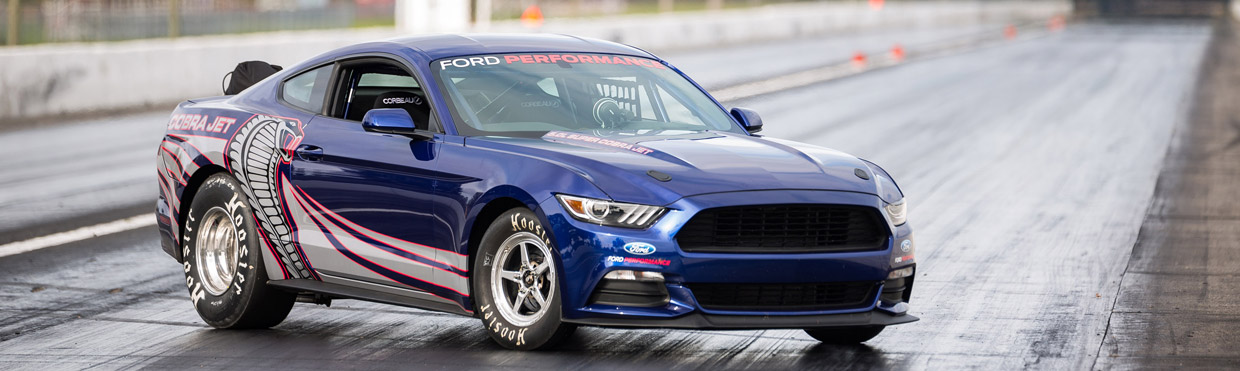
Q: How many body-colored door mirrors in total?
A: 2